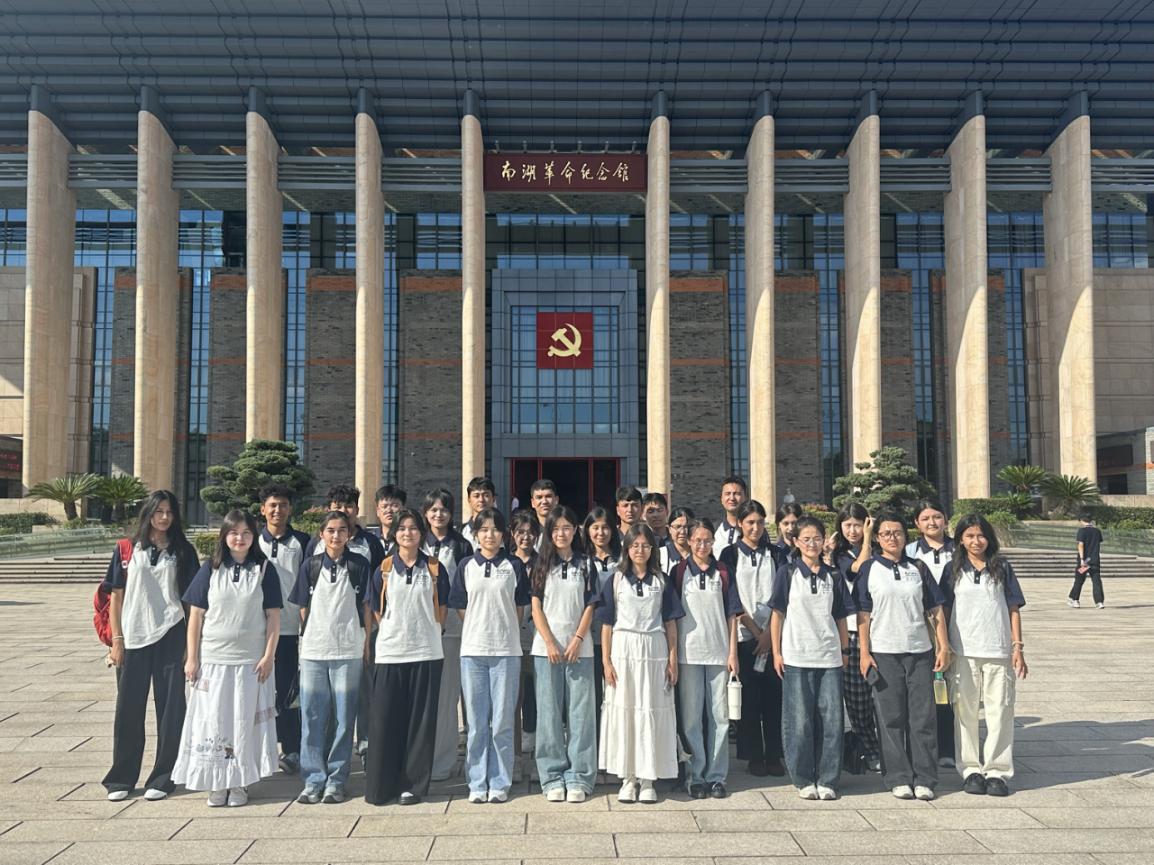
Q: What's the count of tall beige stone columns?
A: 10